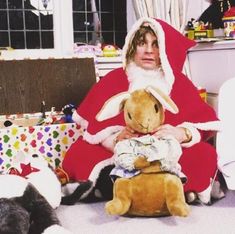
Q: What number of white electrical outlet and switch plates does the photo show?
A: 0